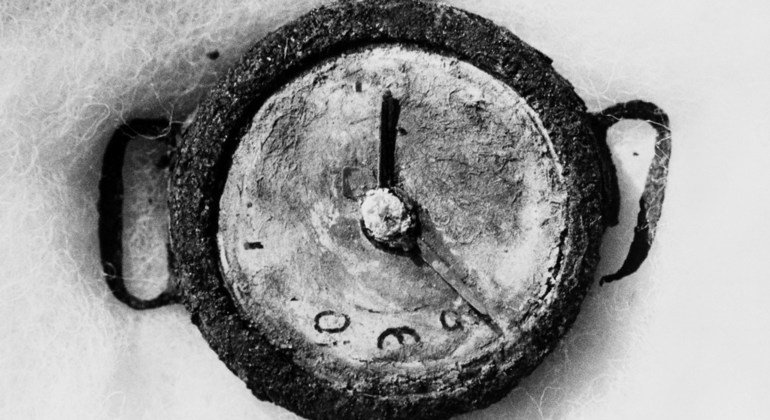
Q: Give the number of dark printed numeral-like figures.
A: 3